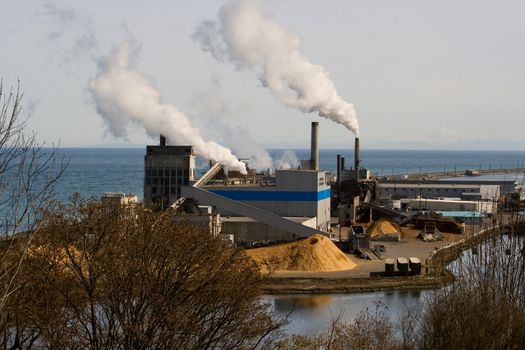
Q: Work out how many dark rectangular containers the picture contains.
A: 3